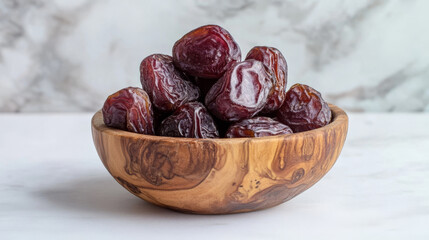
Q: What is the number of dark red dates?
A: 8